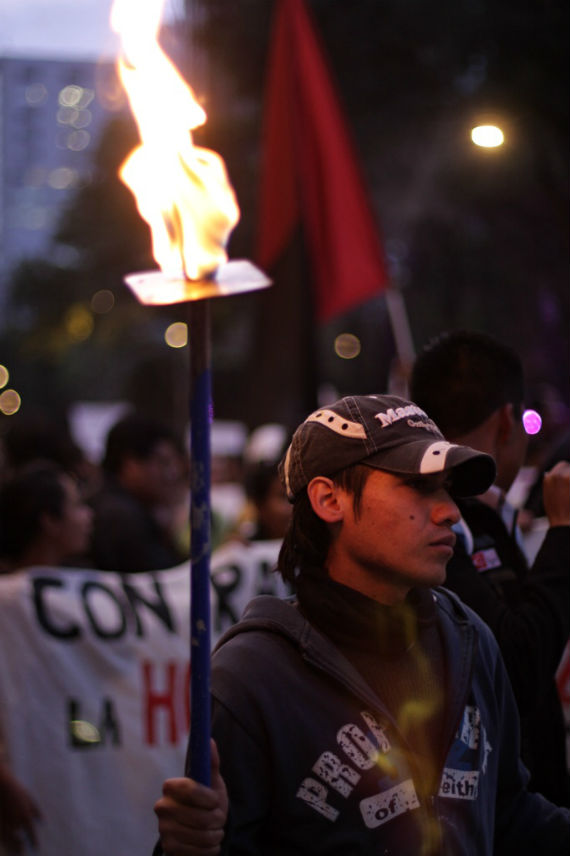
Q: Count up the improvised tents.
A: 0